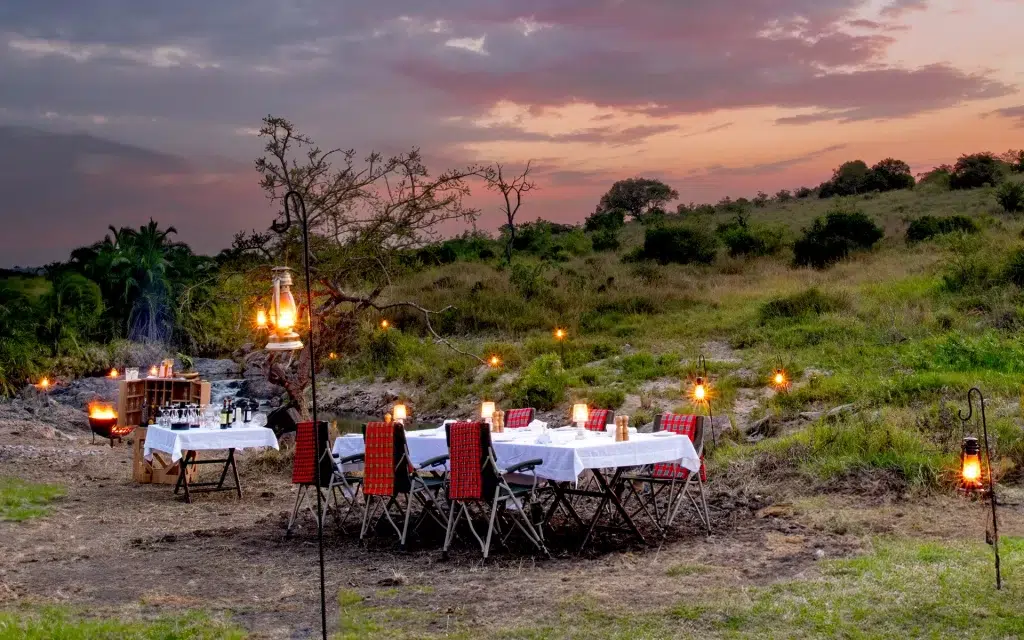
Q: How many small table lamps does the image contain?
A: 3